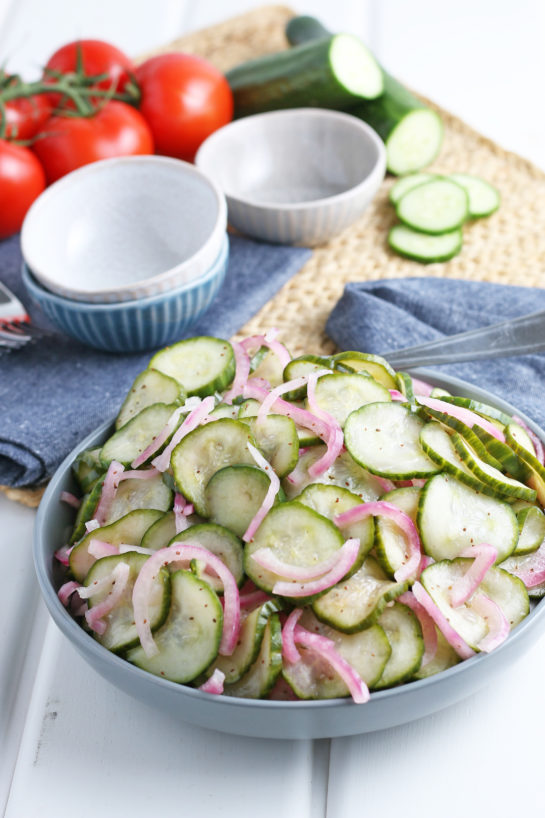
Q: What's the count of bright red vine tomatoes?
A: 5